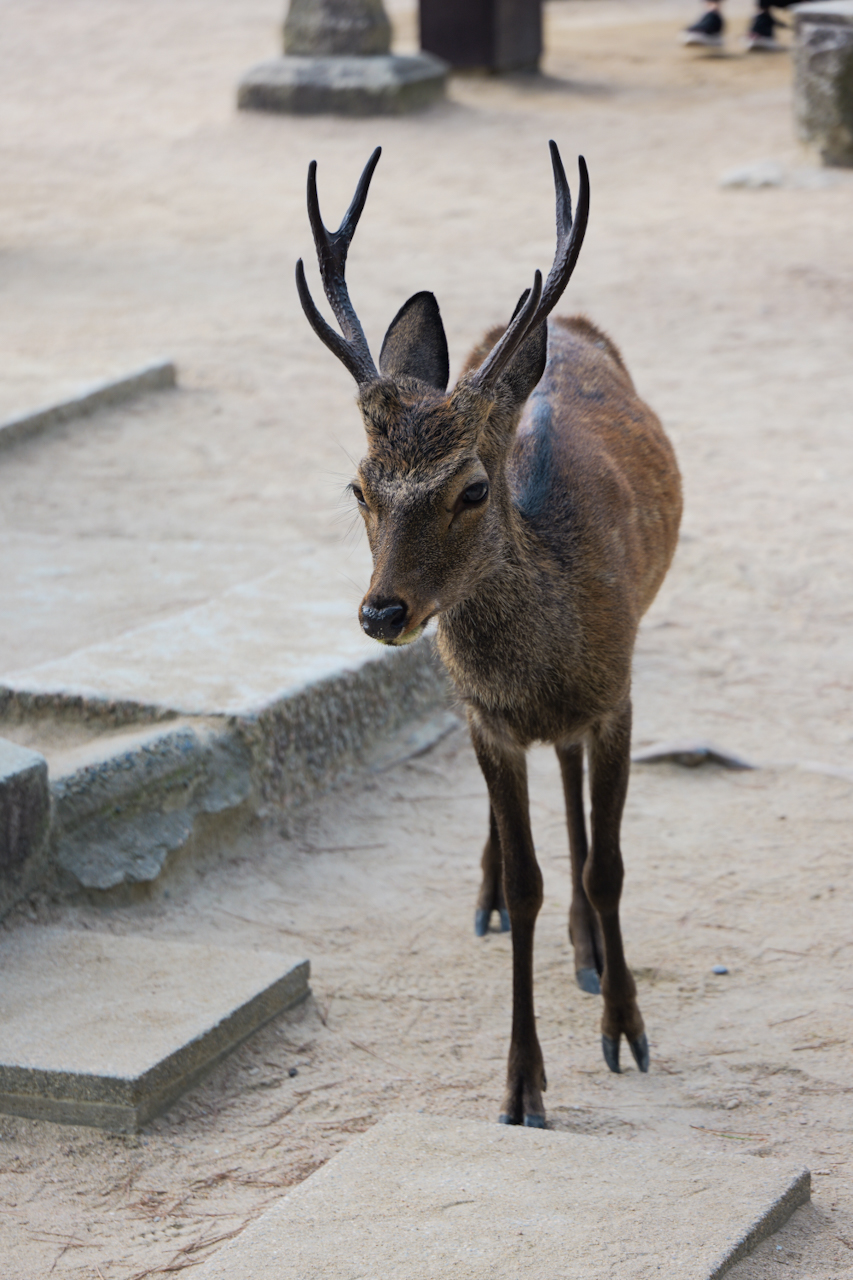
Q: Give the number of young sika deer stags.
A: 1